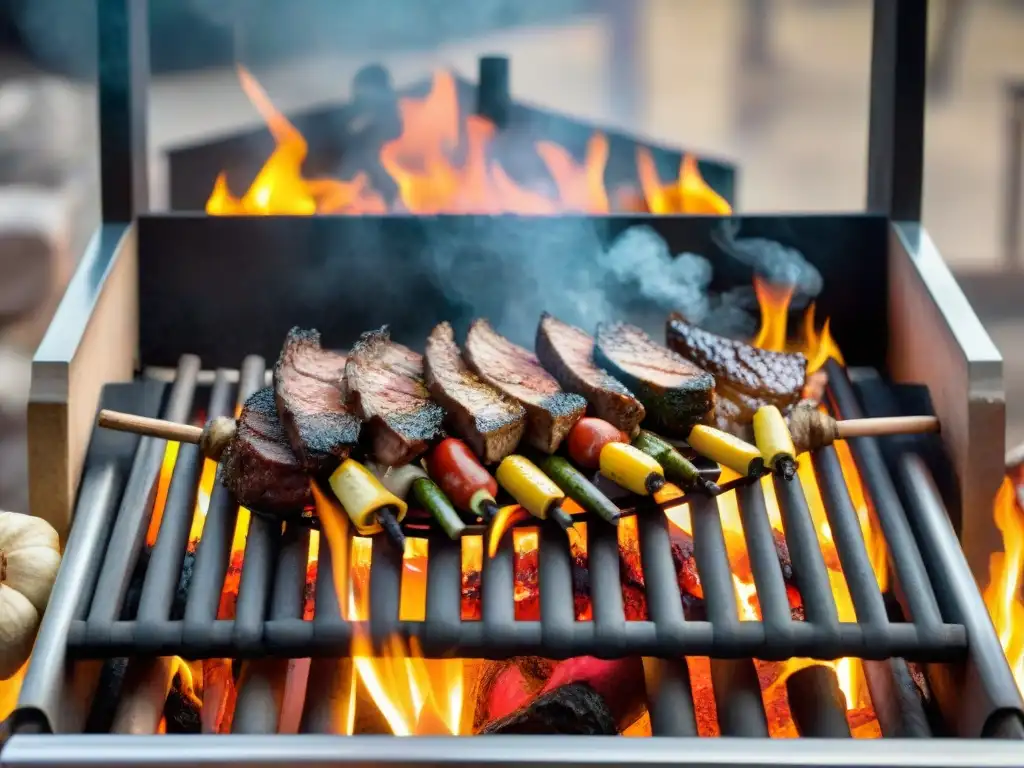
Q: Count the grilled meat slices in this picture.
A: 8